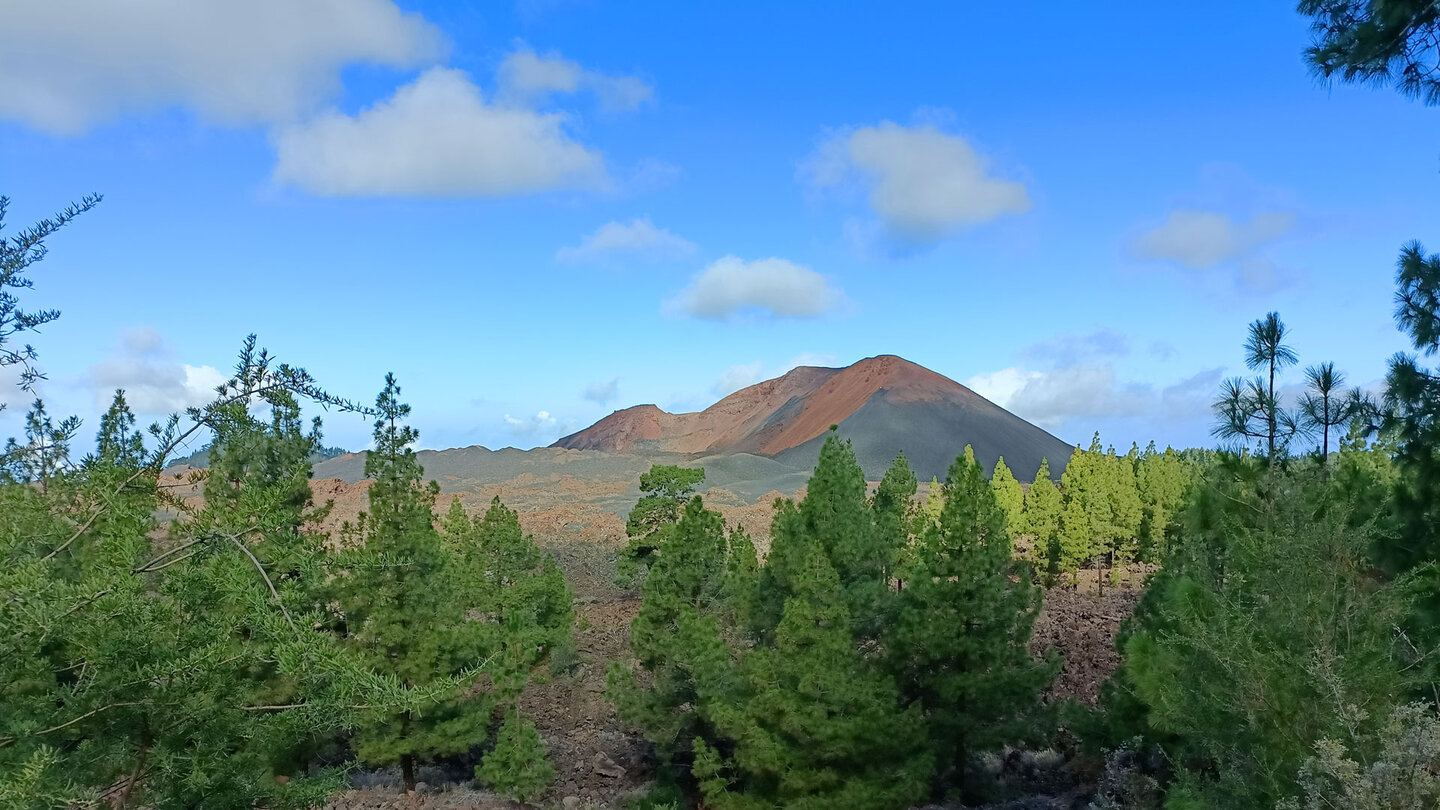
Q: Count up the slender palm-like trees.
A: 2